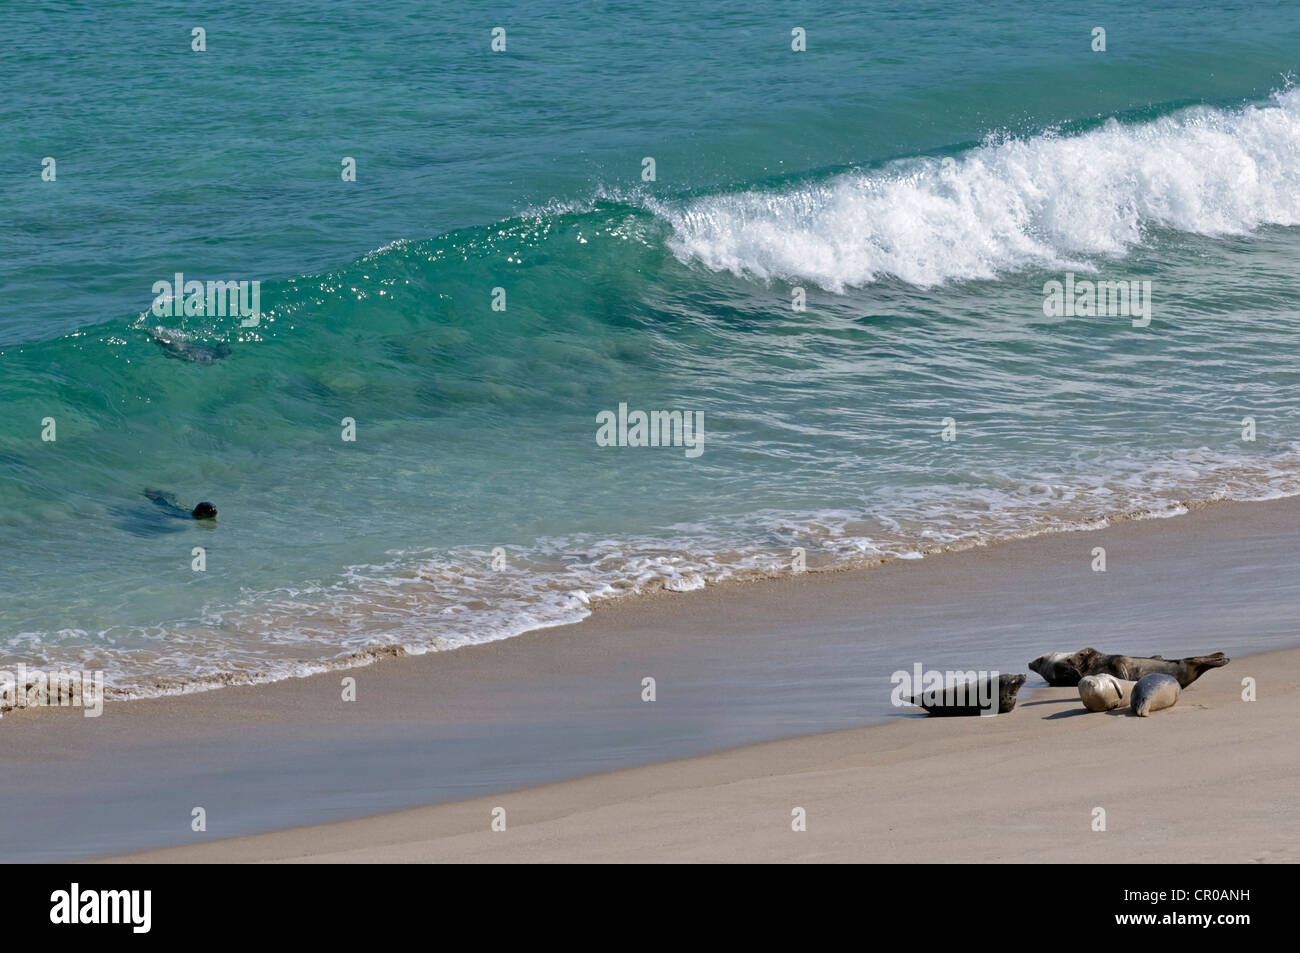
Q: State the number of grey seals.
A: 7